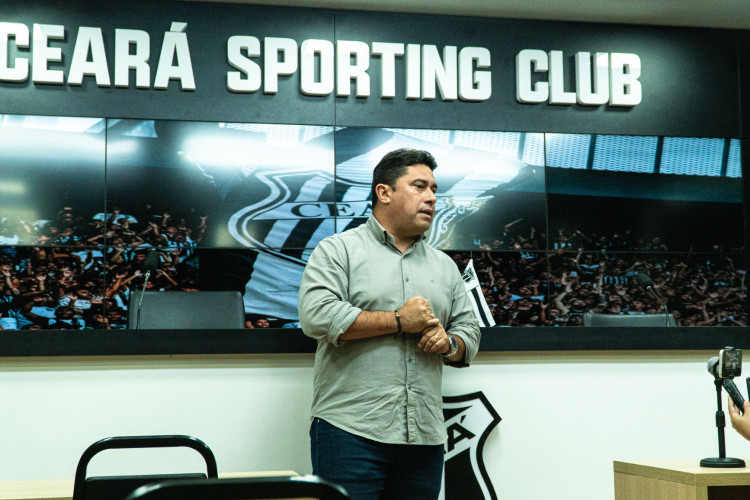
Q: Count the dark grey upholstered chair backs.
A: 2